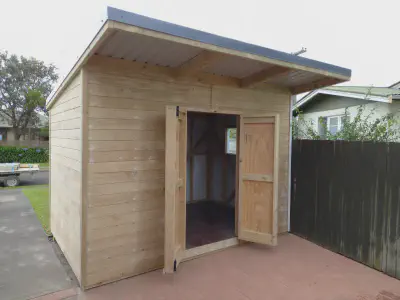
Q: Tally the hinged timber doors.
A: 2